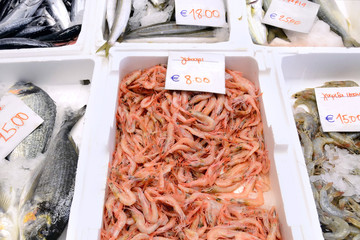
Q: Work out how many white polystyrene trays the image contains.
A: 6